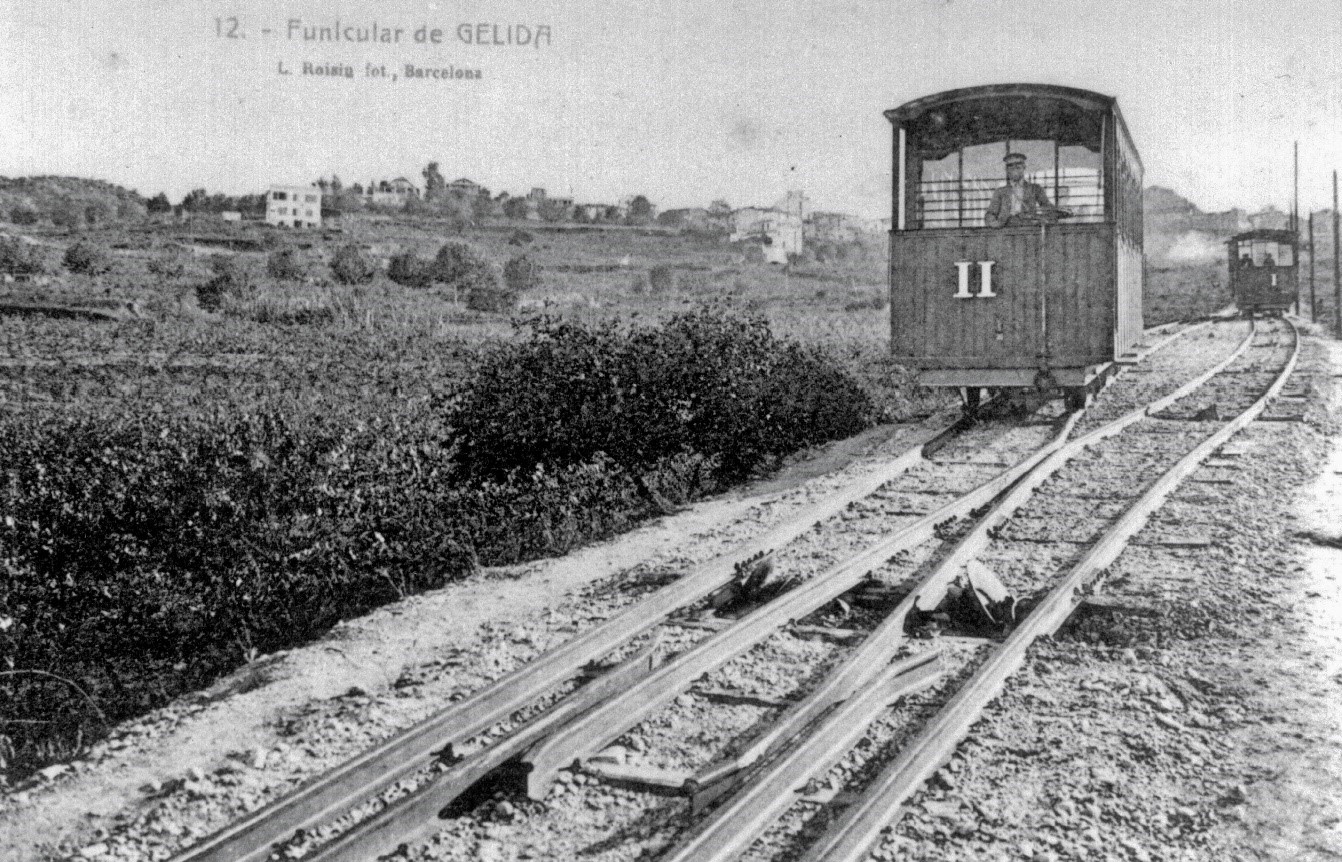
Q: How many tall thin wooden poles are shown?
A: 3